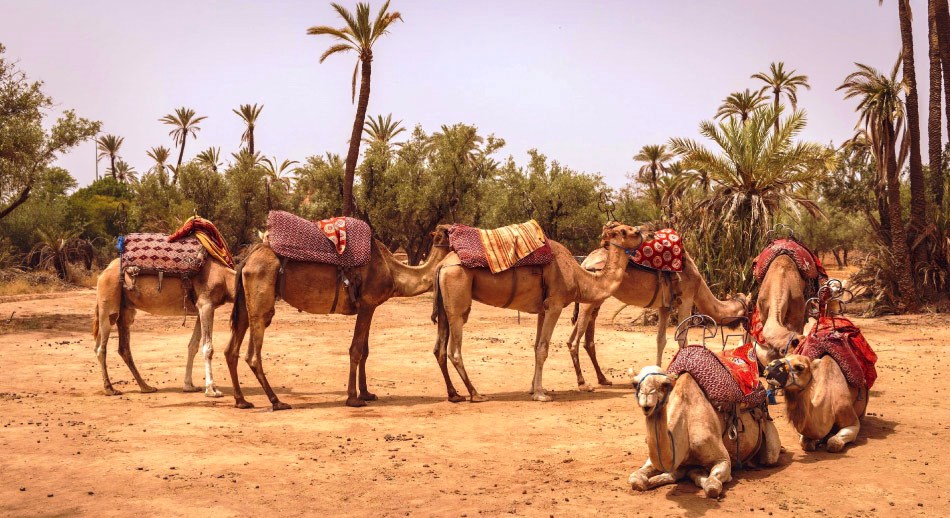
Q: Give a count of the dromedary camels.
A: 7